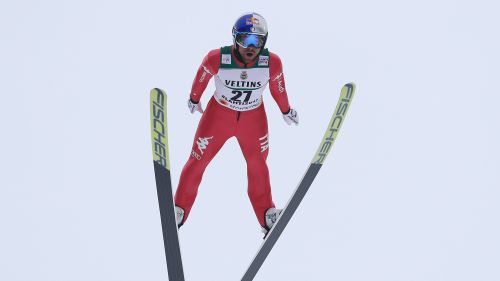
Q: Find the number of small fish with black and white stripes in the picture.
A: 0